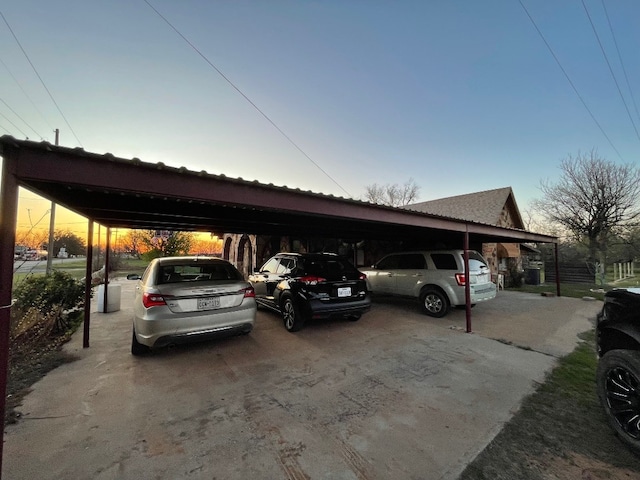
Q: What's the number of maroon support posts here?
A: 5